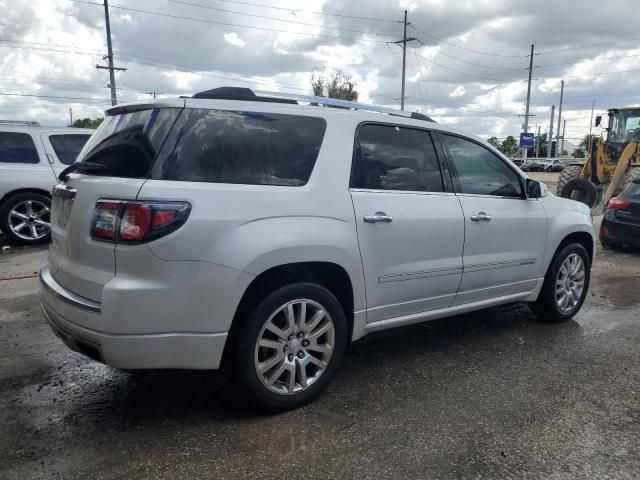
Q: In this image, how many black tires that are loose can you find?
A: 1